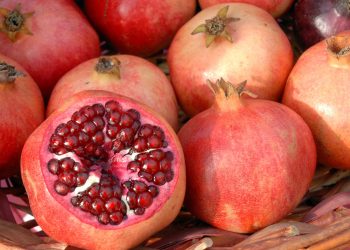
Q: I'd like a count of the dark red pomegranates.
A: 1